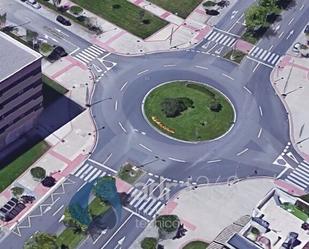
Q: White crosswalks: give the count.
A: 6